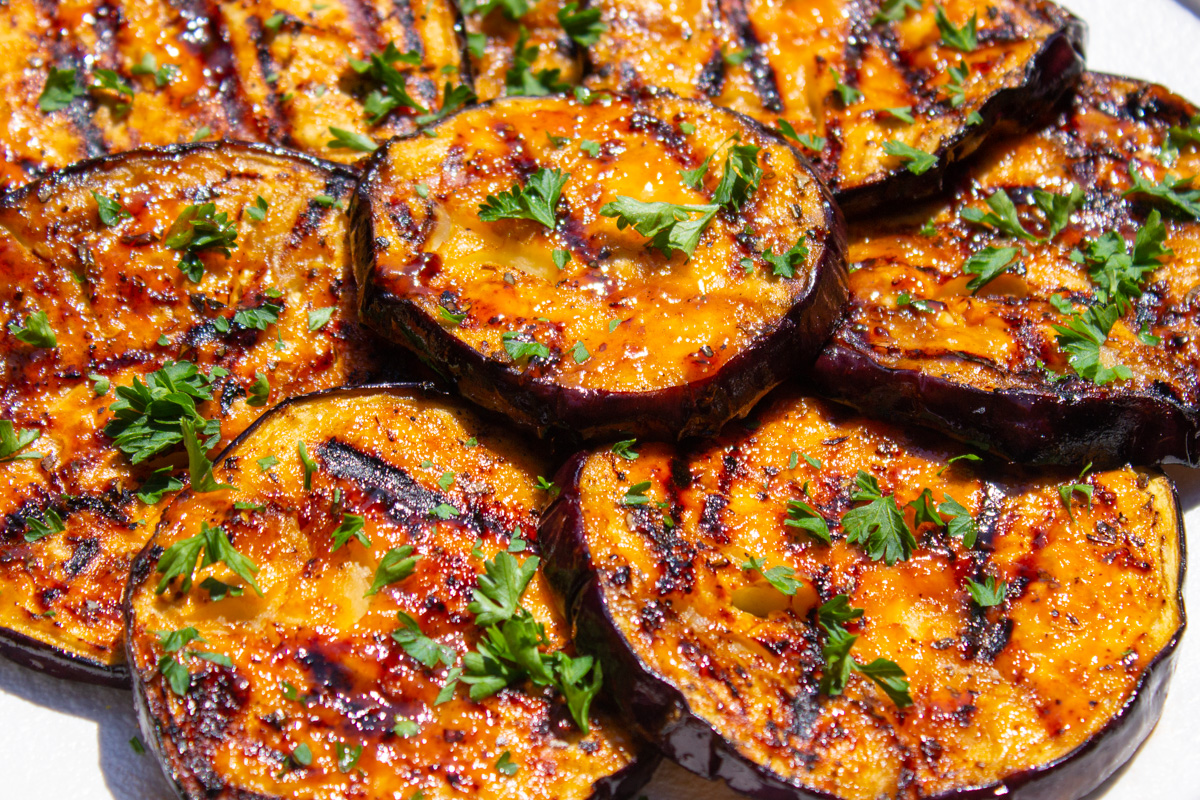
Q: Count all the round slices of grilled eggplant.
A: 7